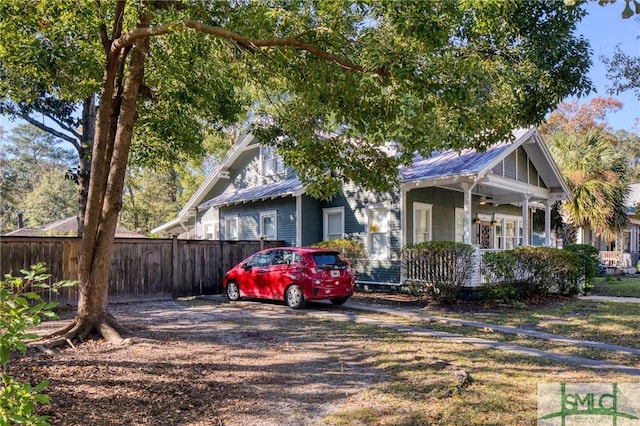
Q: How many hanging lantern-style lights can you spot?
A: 2